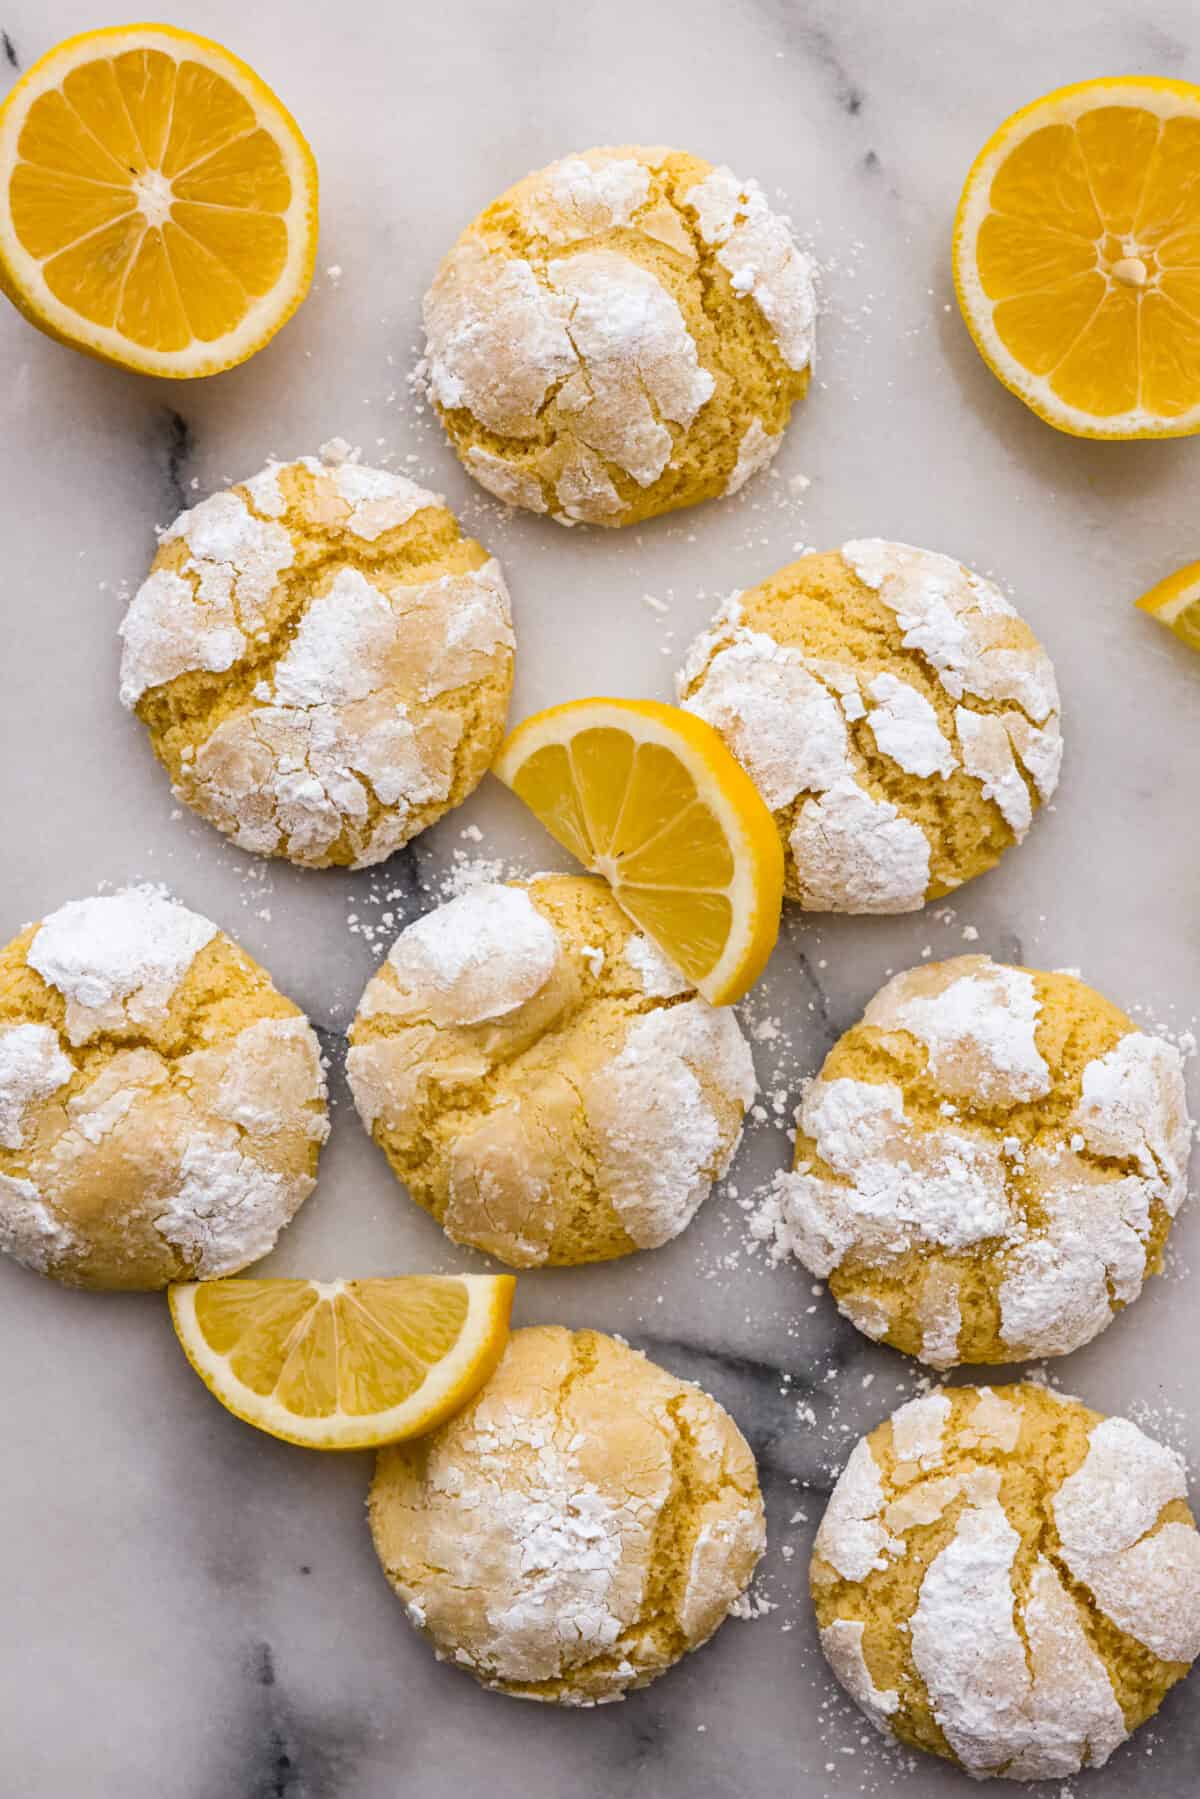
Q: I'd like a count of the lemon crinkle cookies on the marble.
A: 8